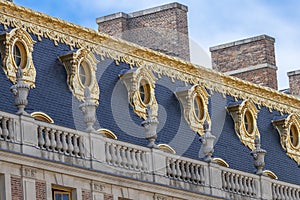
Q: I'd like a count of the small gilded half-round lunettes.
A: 5